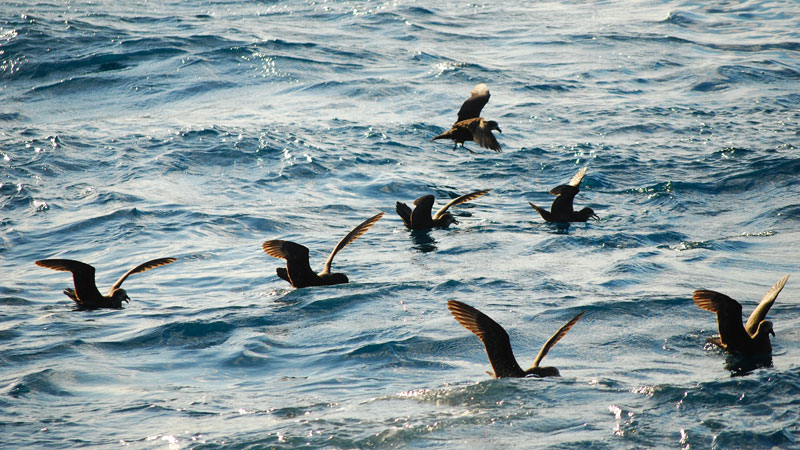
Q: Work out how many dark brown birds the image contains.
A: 7